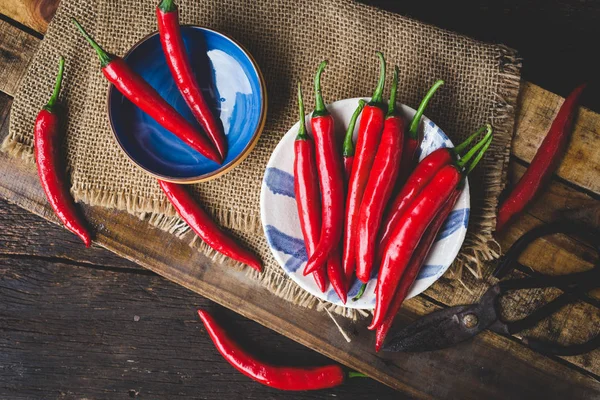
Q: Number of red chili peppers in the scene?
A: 15